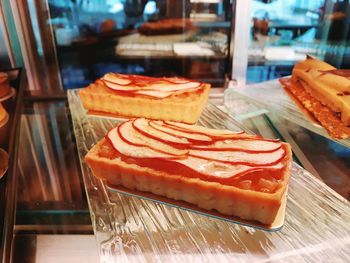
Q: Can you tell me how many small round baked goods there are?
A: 3